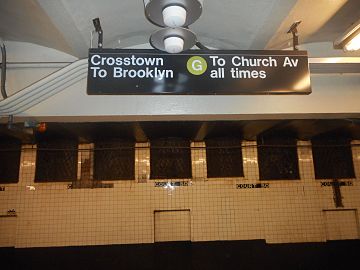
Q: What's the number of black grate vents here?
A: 7